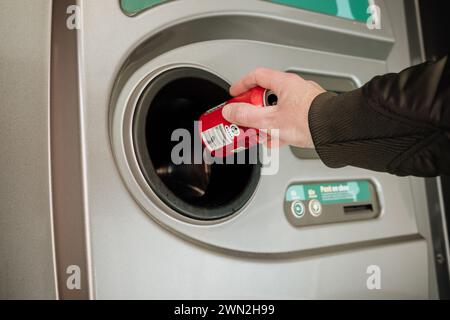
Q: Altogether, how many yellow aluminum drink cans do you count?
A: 0